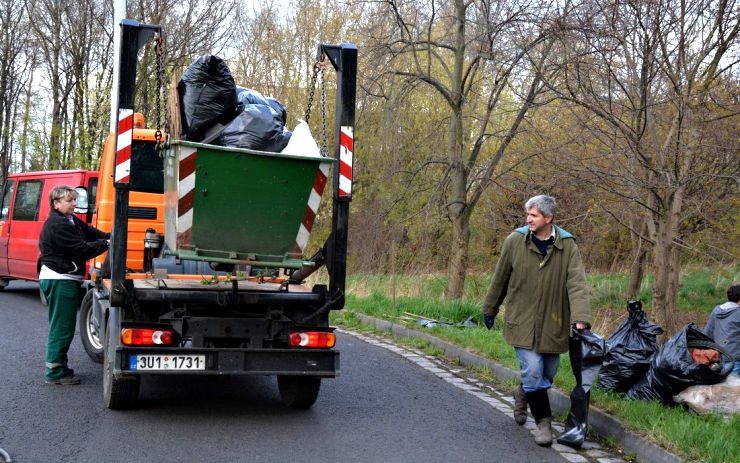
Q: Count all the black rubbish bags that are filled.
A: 5